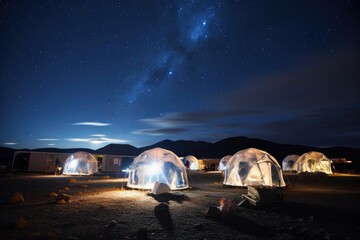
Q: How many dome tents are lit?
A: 7